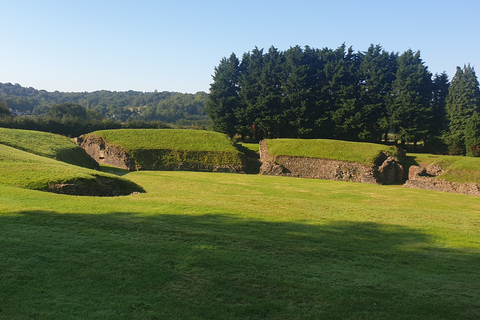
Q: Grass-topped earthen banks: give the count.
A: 5